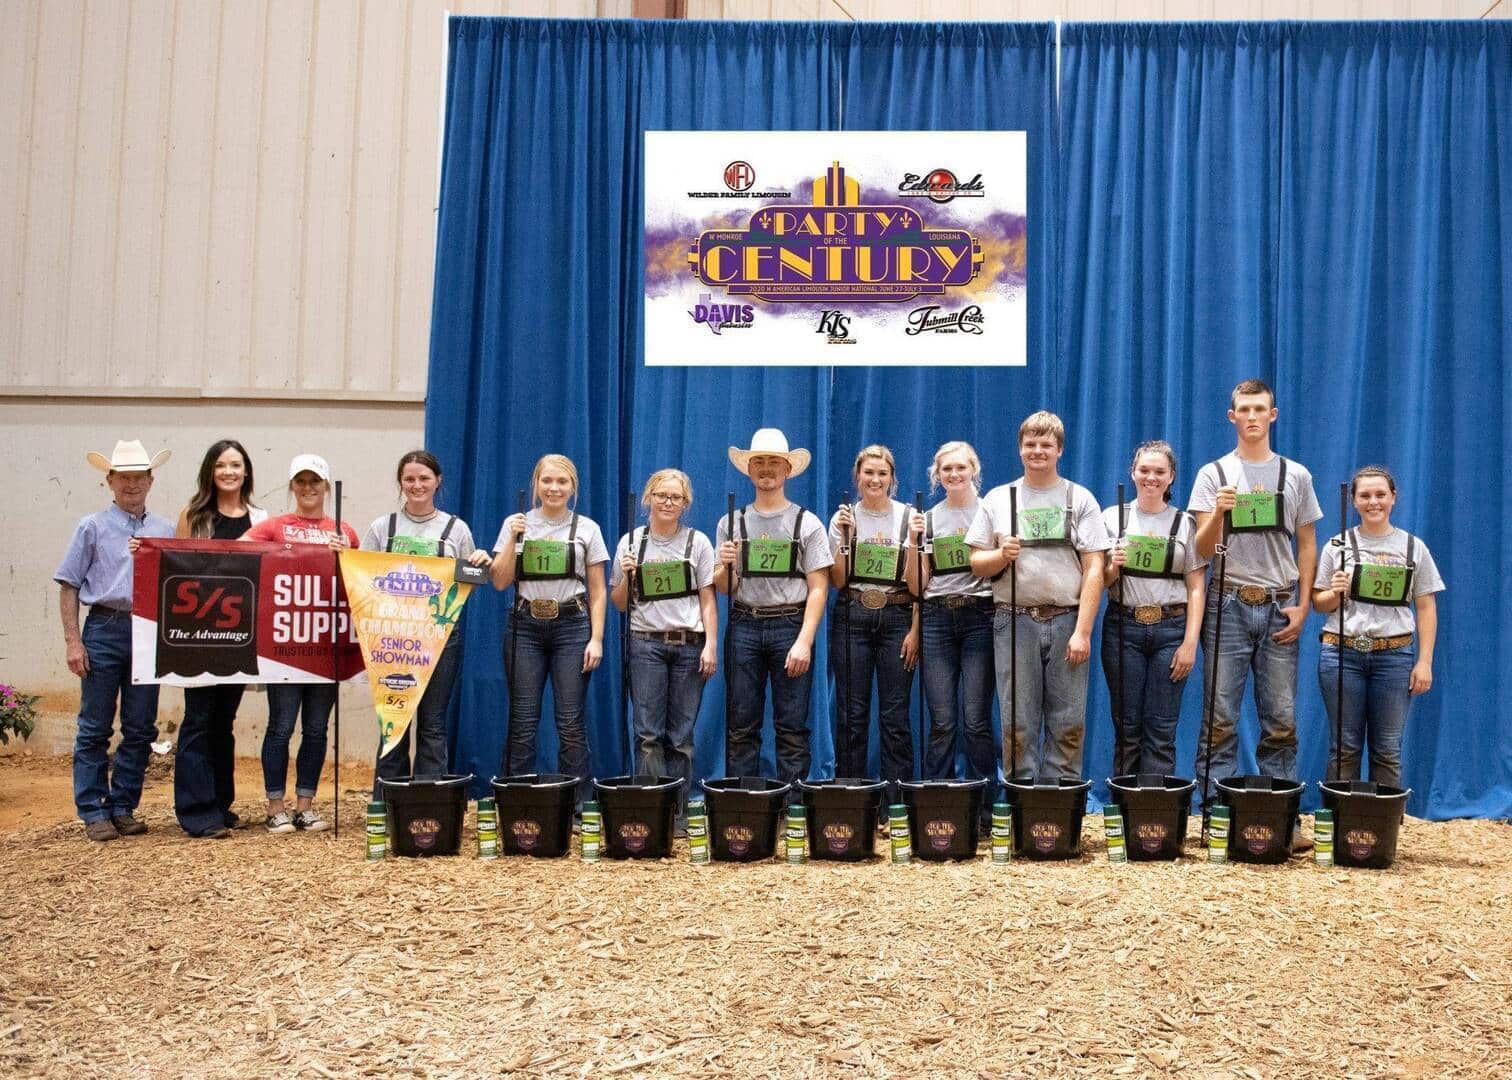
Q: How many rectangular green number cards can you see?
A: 10